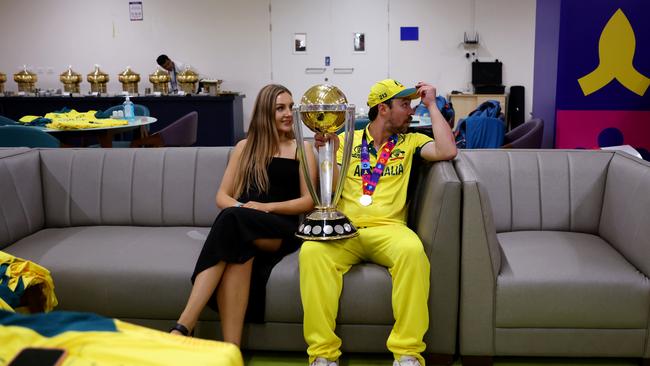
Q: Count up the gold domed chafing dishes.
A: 7